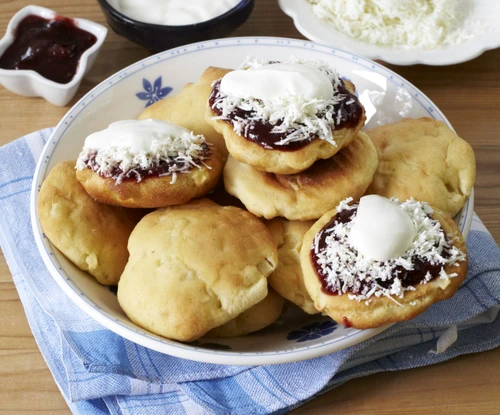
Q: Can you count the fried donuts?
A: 10